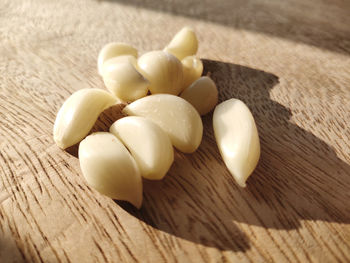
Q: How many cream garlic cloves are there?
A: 11